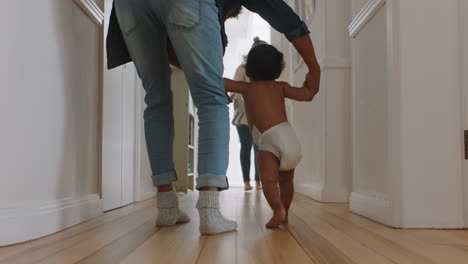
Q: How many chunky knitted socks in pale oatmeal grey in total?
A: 2